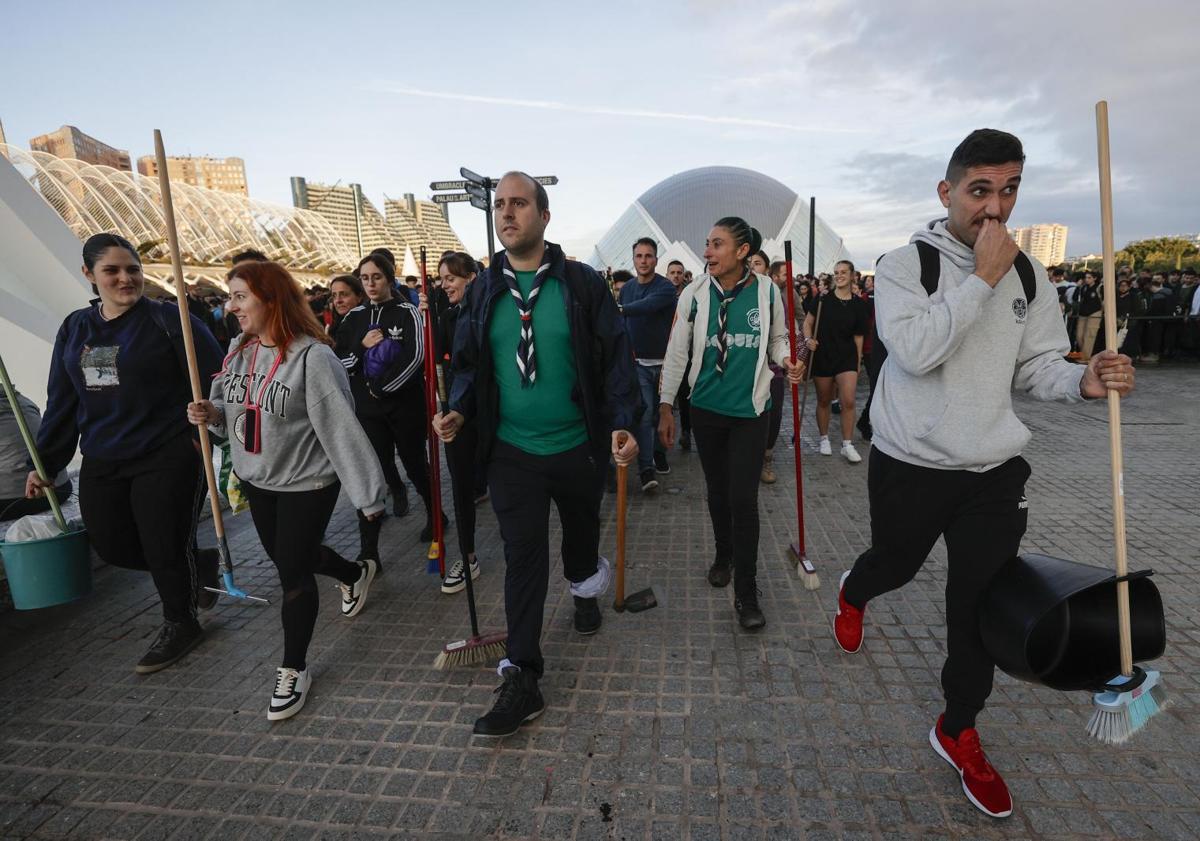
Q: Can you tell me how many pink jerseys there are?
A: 0